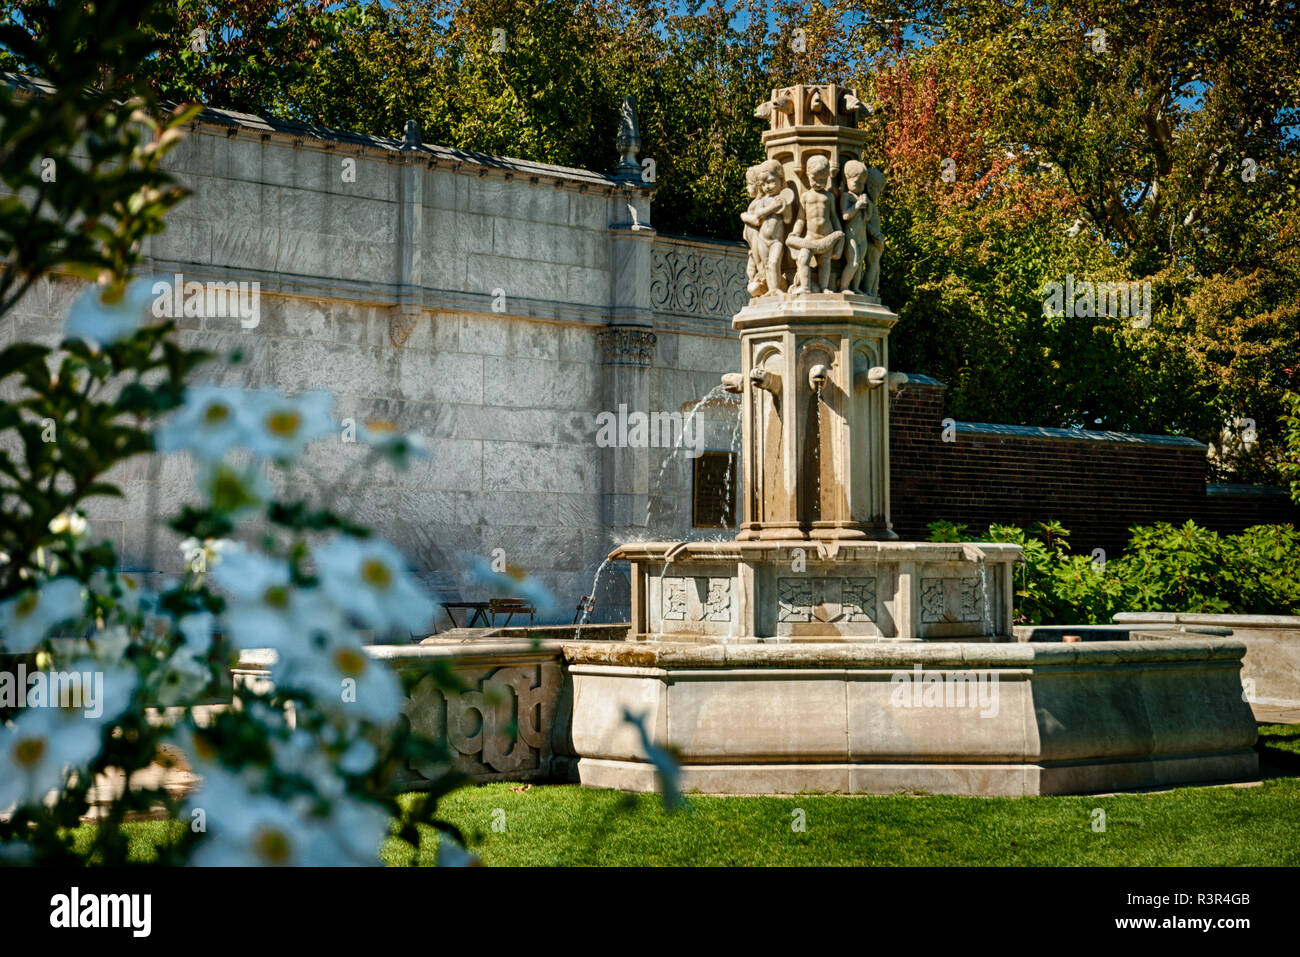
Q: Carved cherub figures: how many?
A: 5